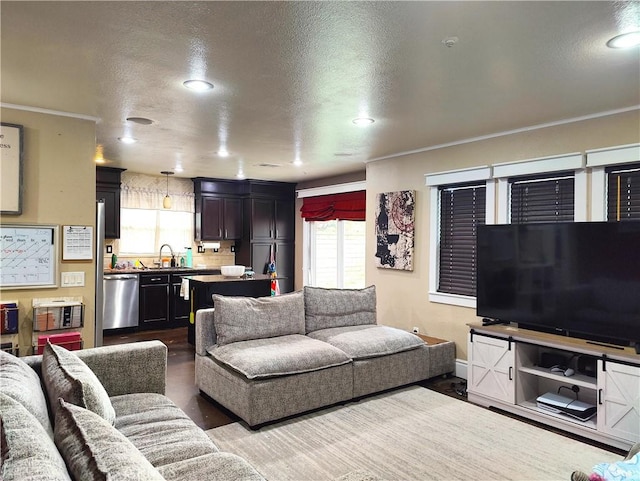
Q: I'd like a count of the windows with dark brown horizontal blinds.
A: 3